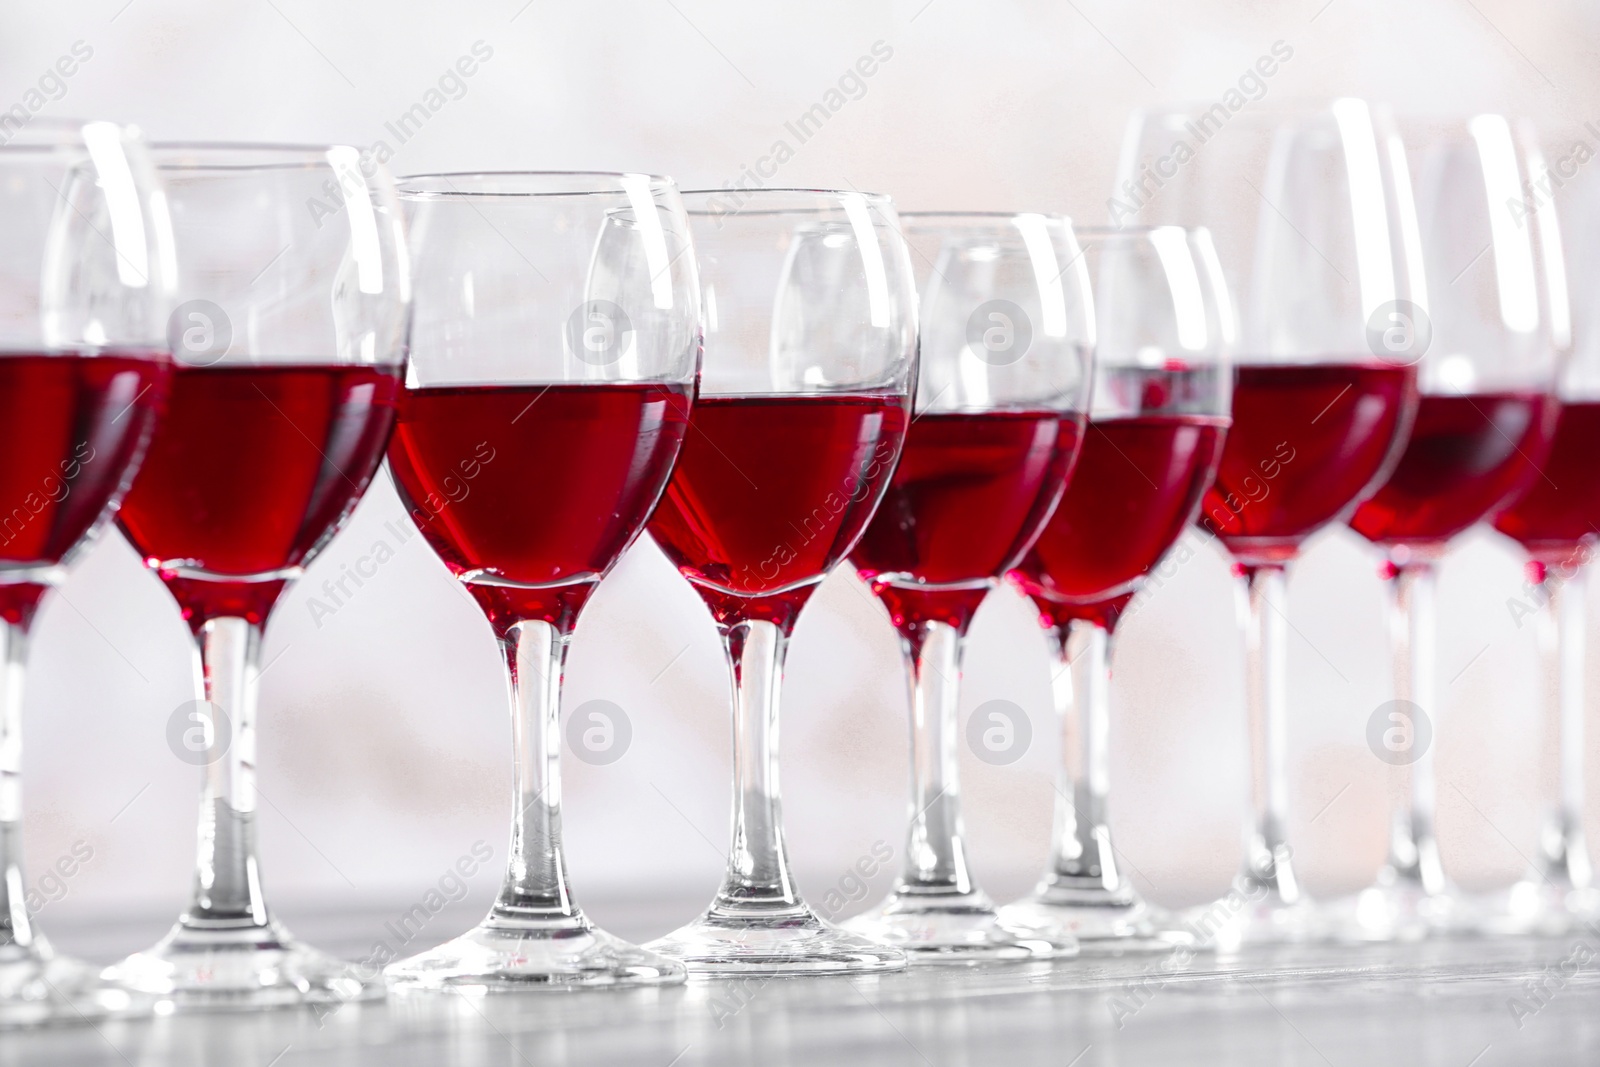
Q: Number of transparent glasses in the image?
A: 9